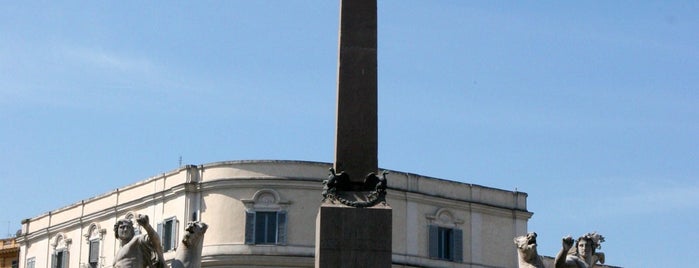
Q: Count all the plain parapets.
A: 1